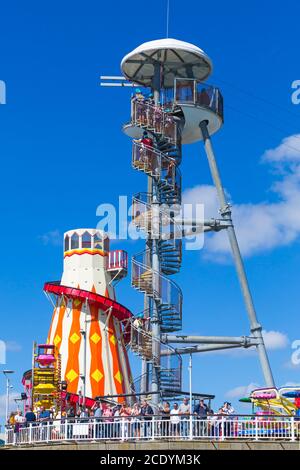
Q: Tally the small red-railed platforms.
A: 1